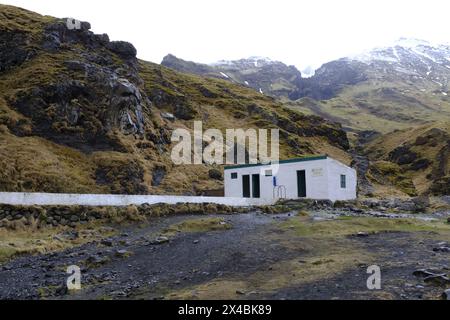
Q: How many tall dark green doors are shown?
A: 3